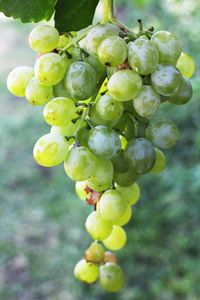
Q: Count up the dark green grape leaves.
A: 2